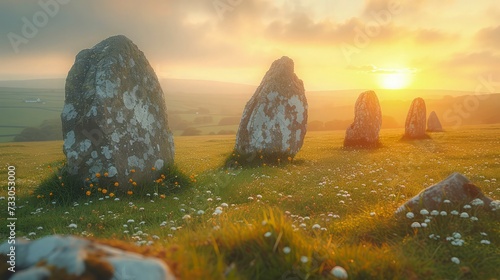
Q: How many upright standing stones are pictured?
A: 5